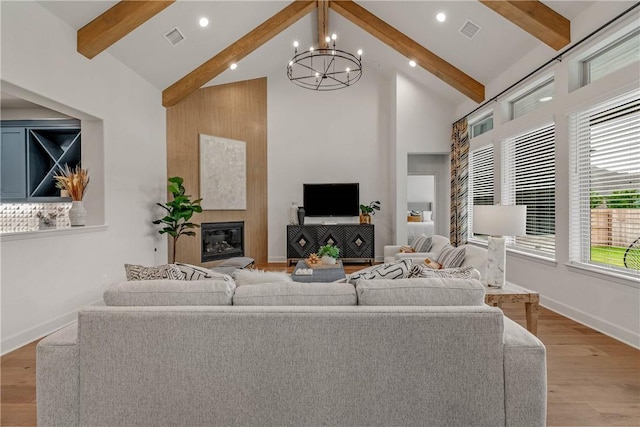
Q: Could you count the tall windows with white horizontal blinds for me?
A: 3